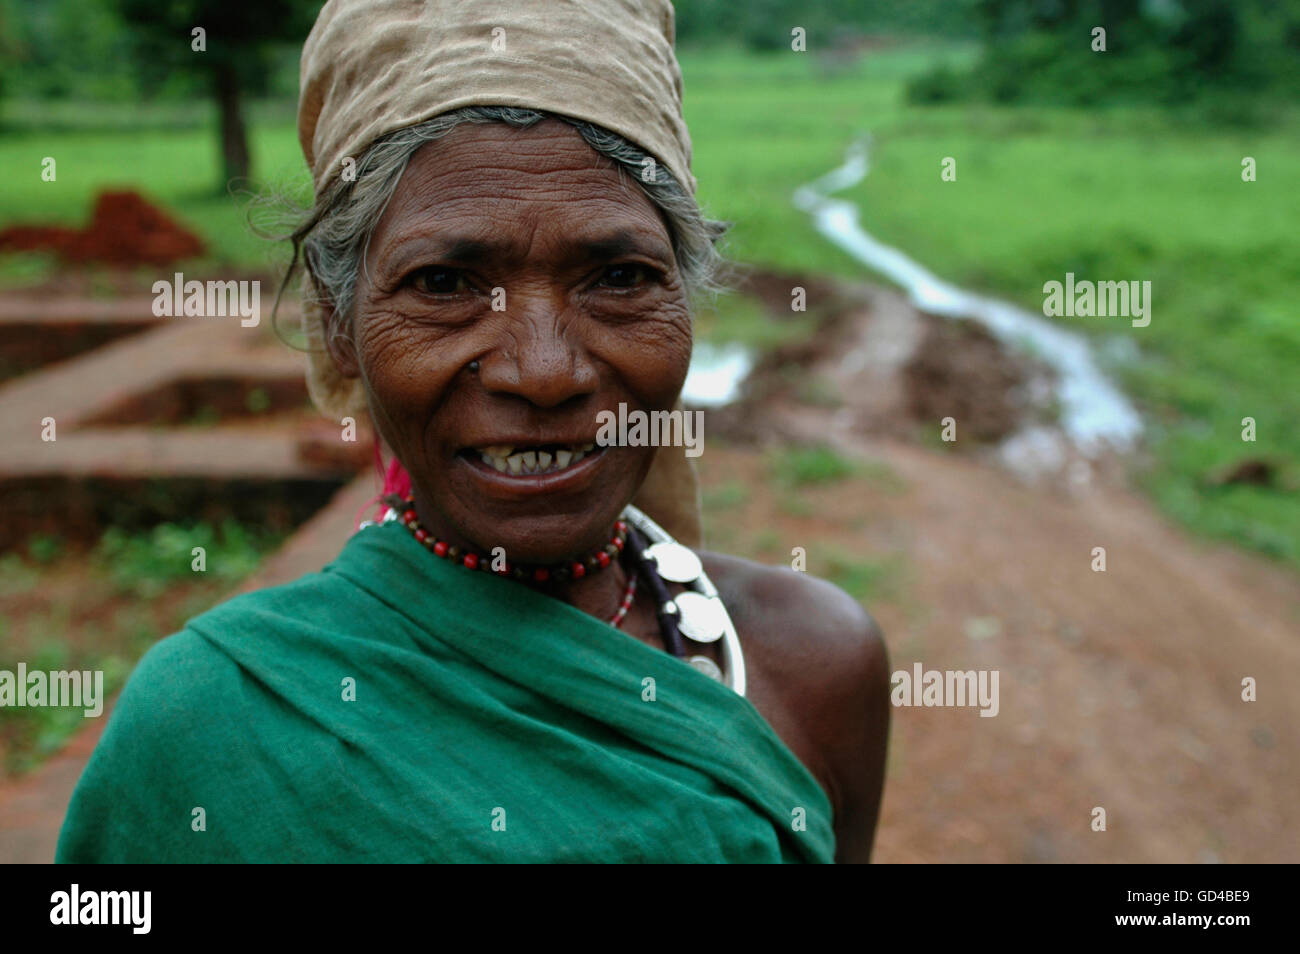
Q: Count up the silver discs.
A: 3